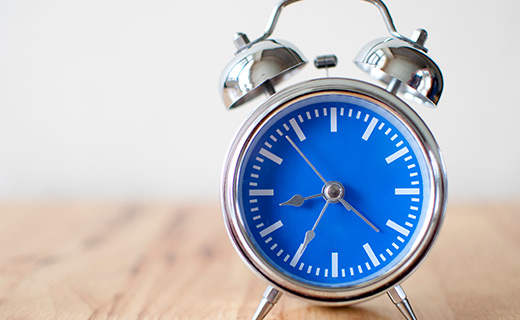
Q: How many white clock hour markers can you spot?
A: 12